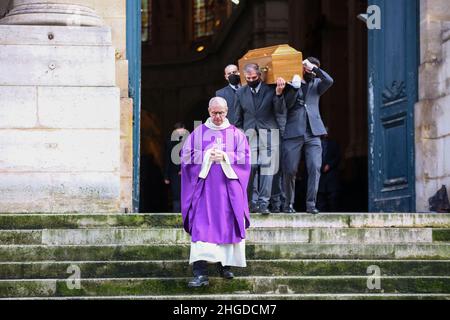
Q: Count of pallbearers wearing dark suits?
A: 3